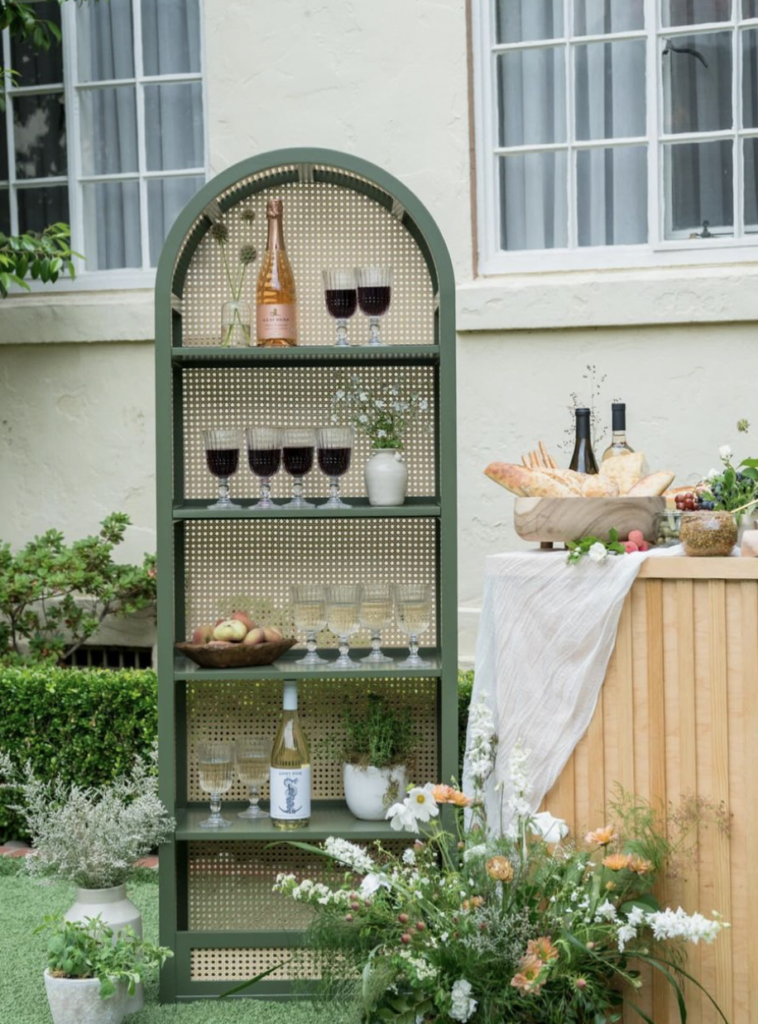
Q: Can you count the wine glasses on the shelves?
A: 12